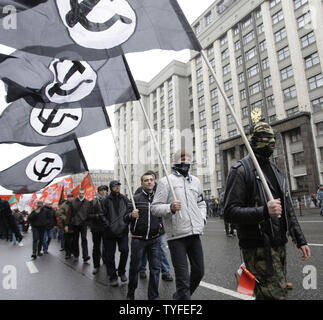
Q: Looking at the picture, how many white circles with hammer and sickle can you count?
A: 4